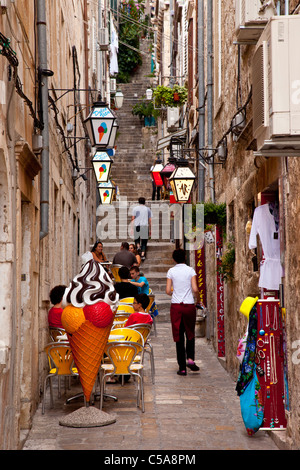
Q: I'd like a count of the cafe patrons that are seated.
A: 7